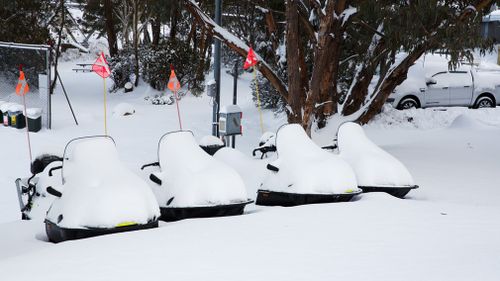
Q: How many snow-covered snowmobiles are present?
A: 4